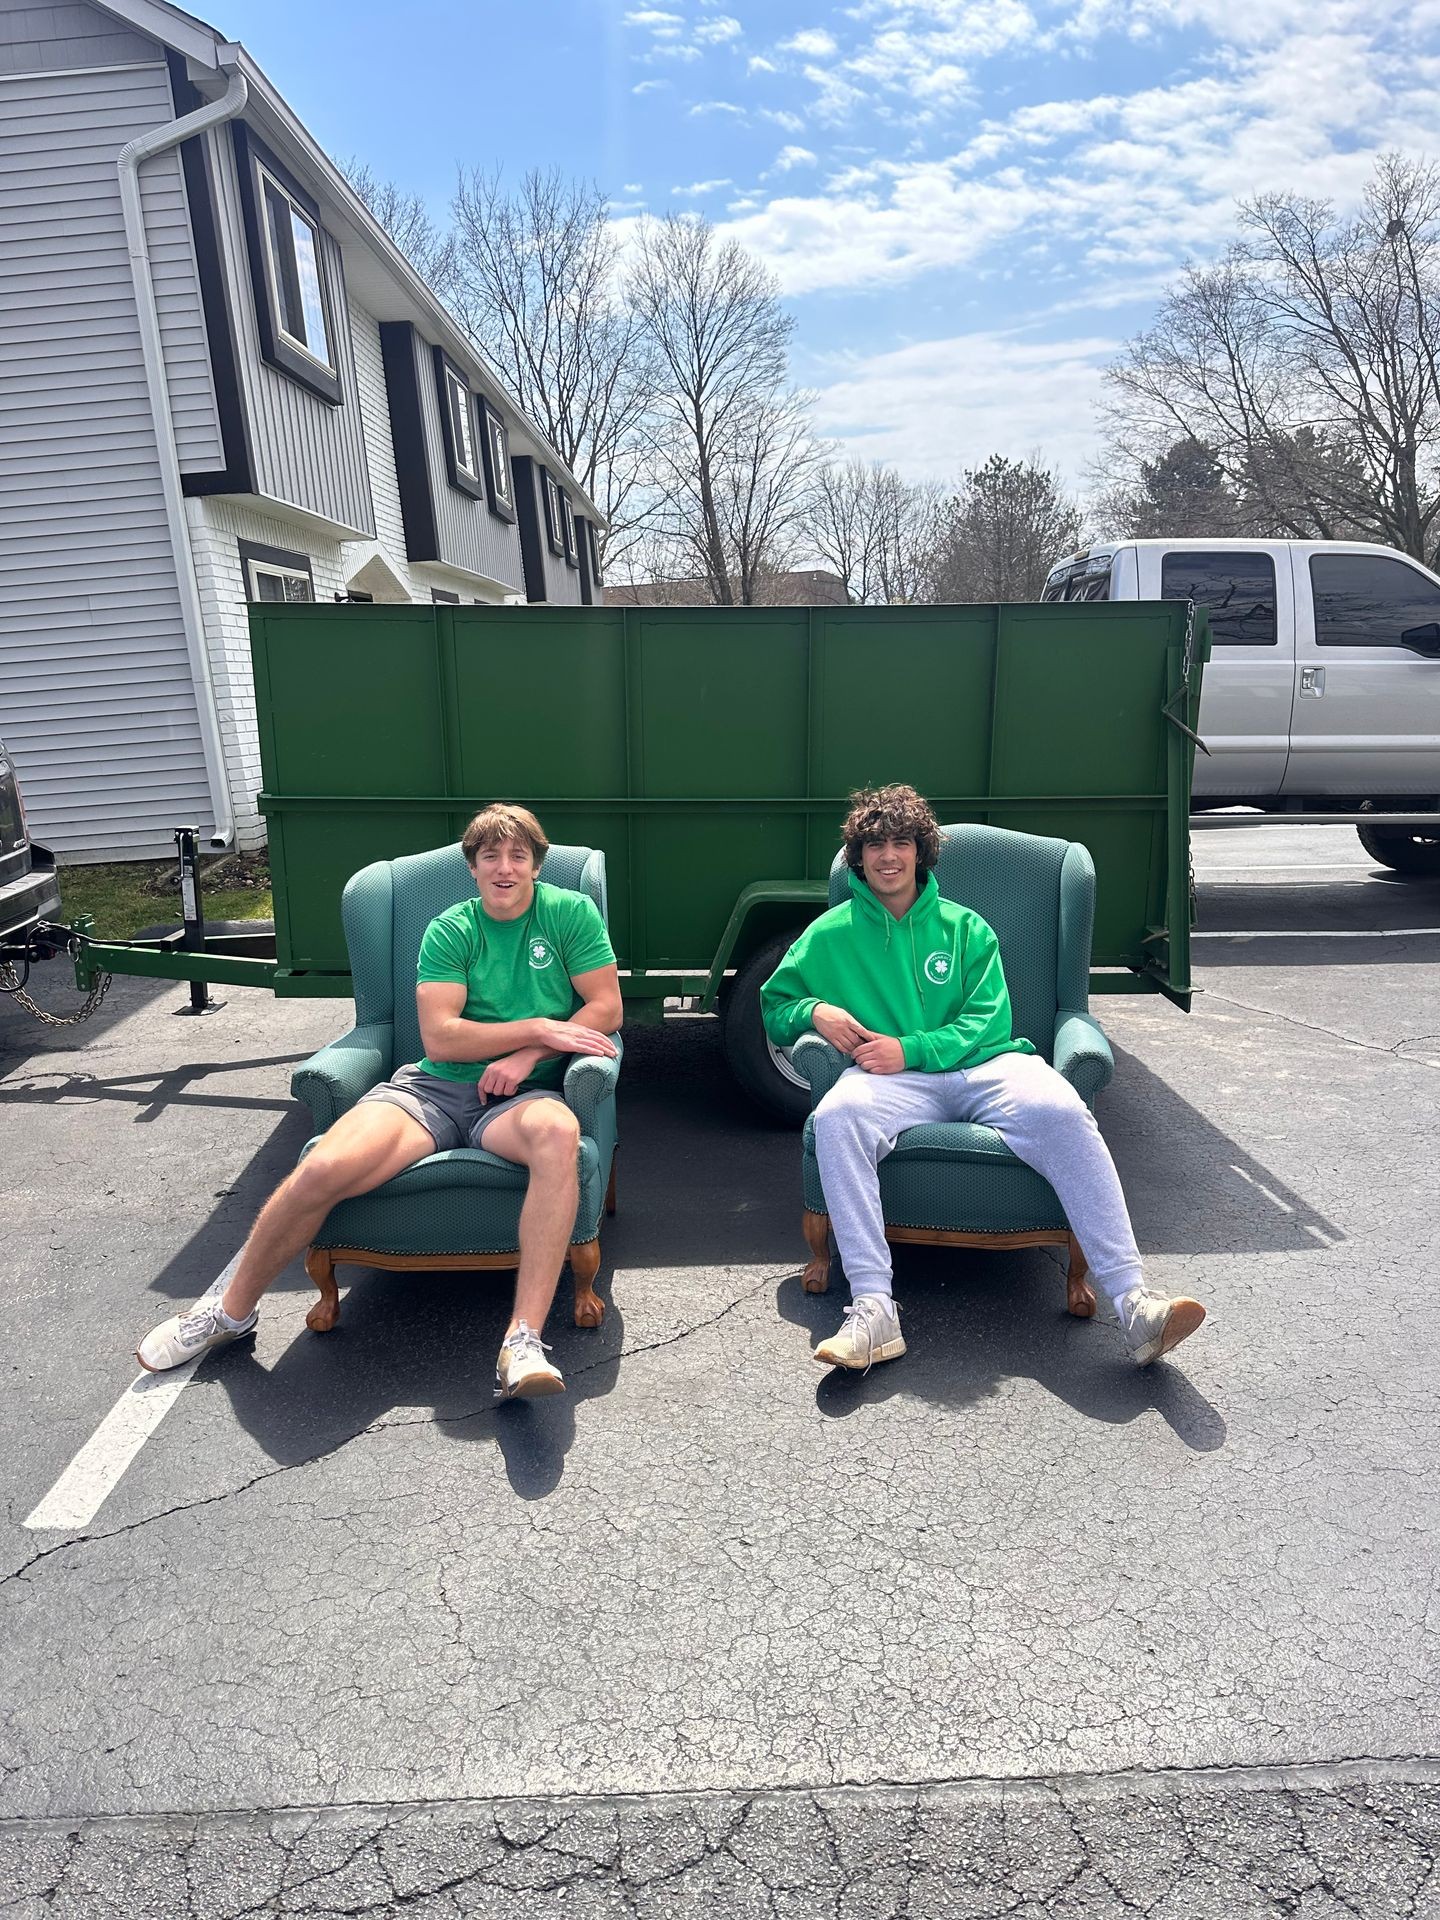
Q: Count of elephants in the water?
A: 0